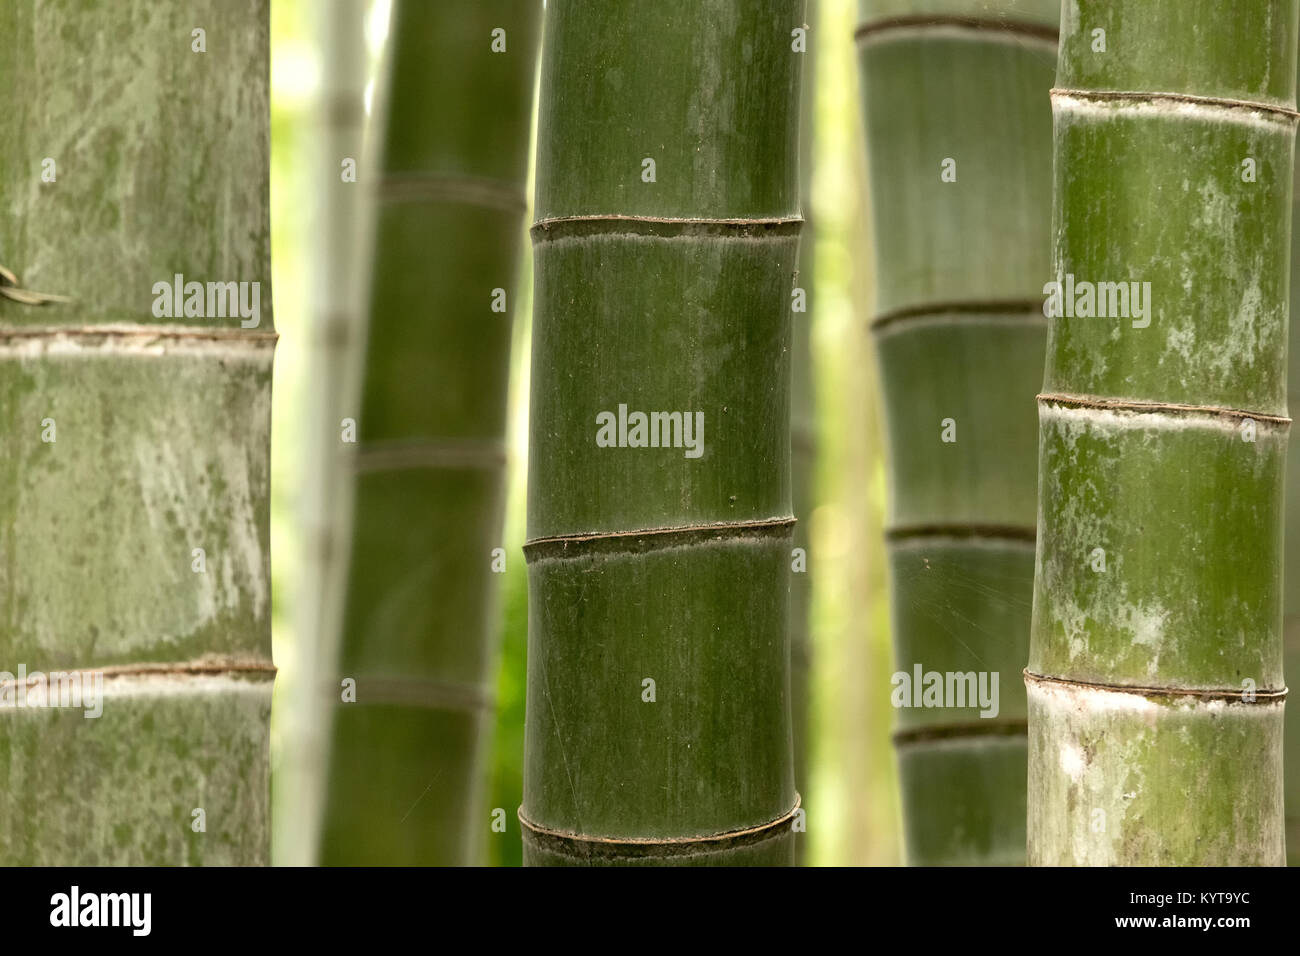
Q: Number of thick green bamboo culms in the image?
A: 5